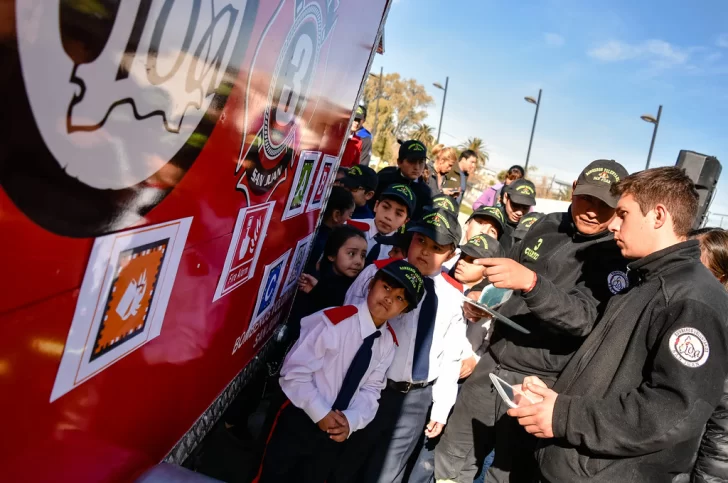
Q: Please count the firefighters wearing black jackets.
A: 2